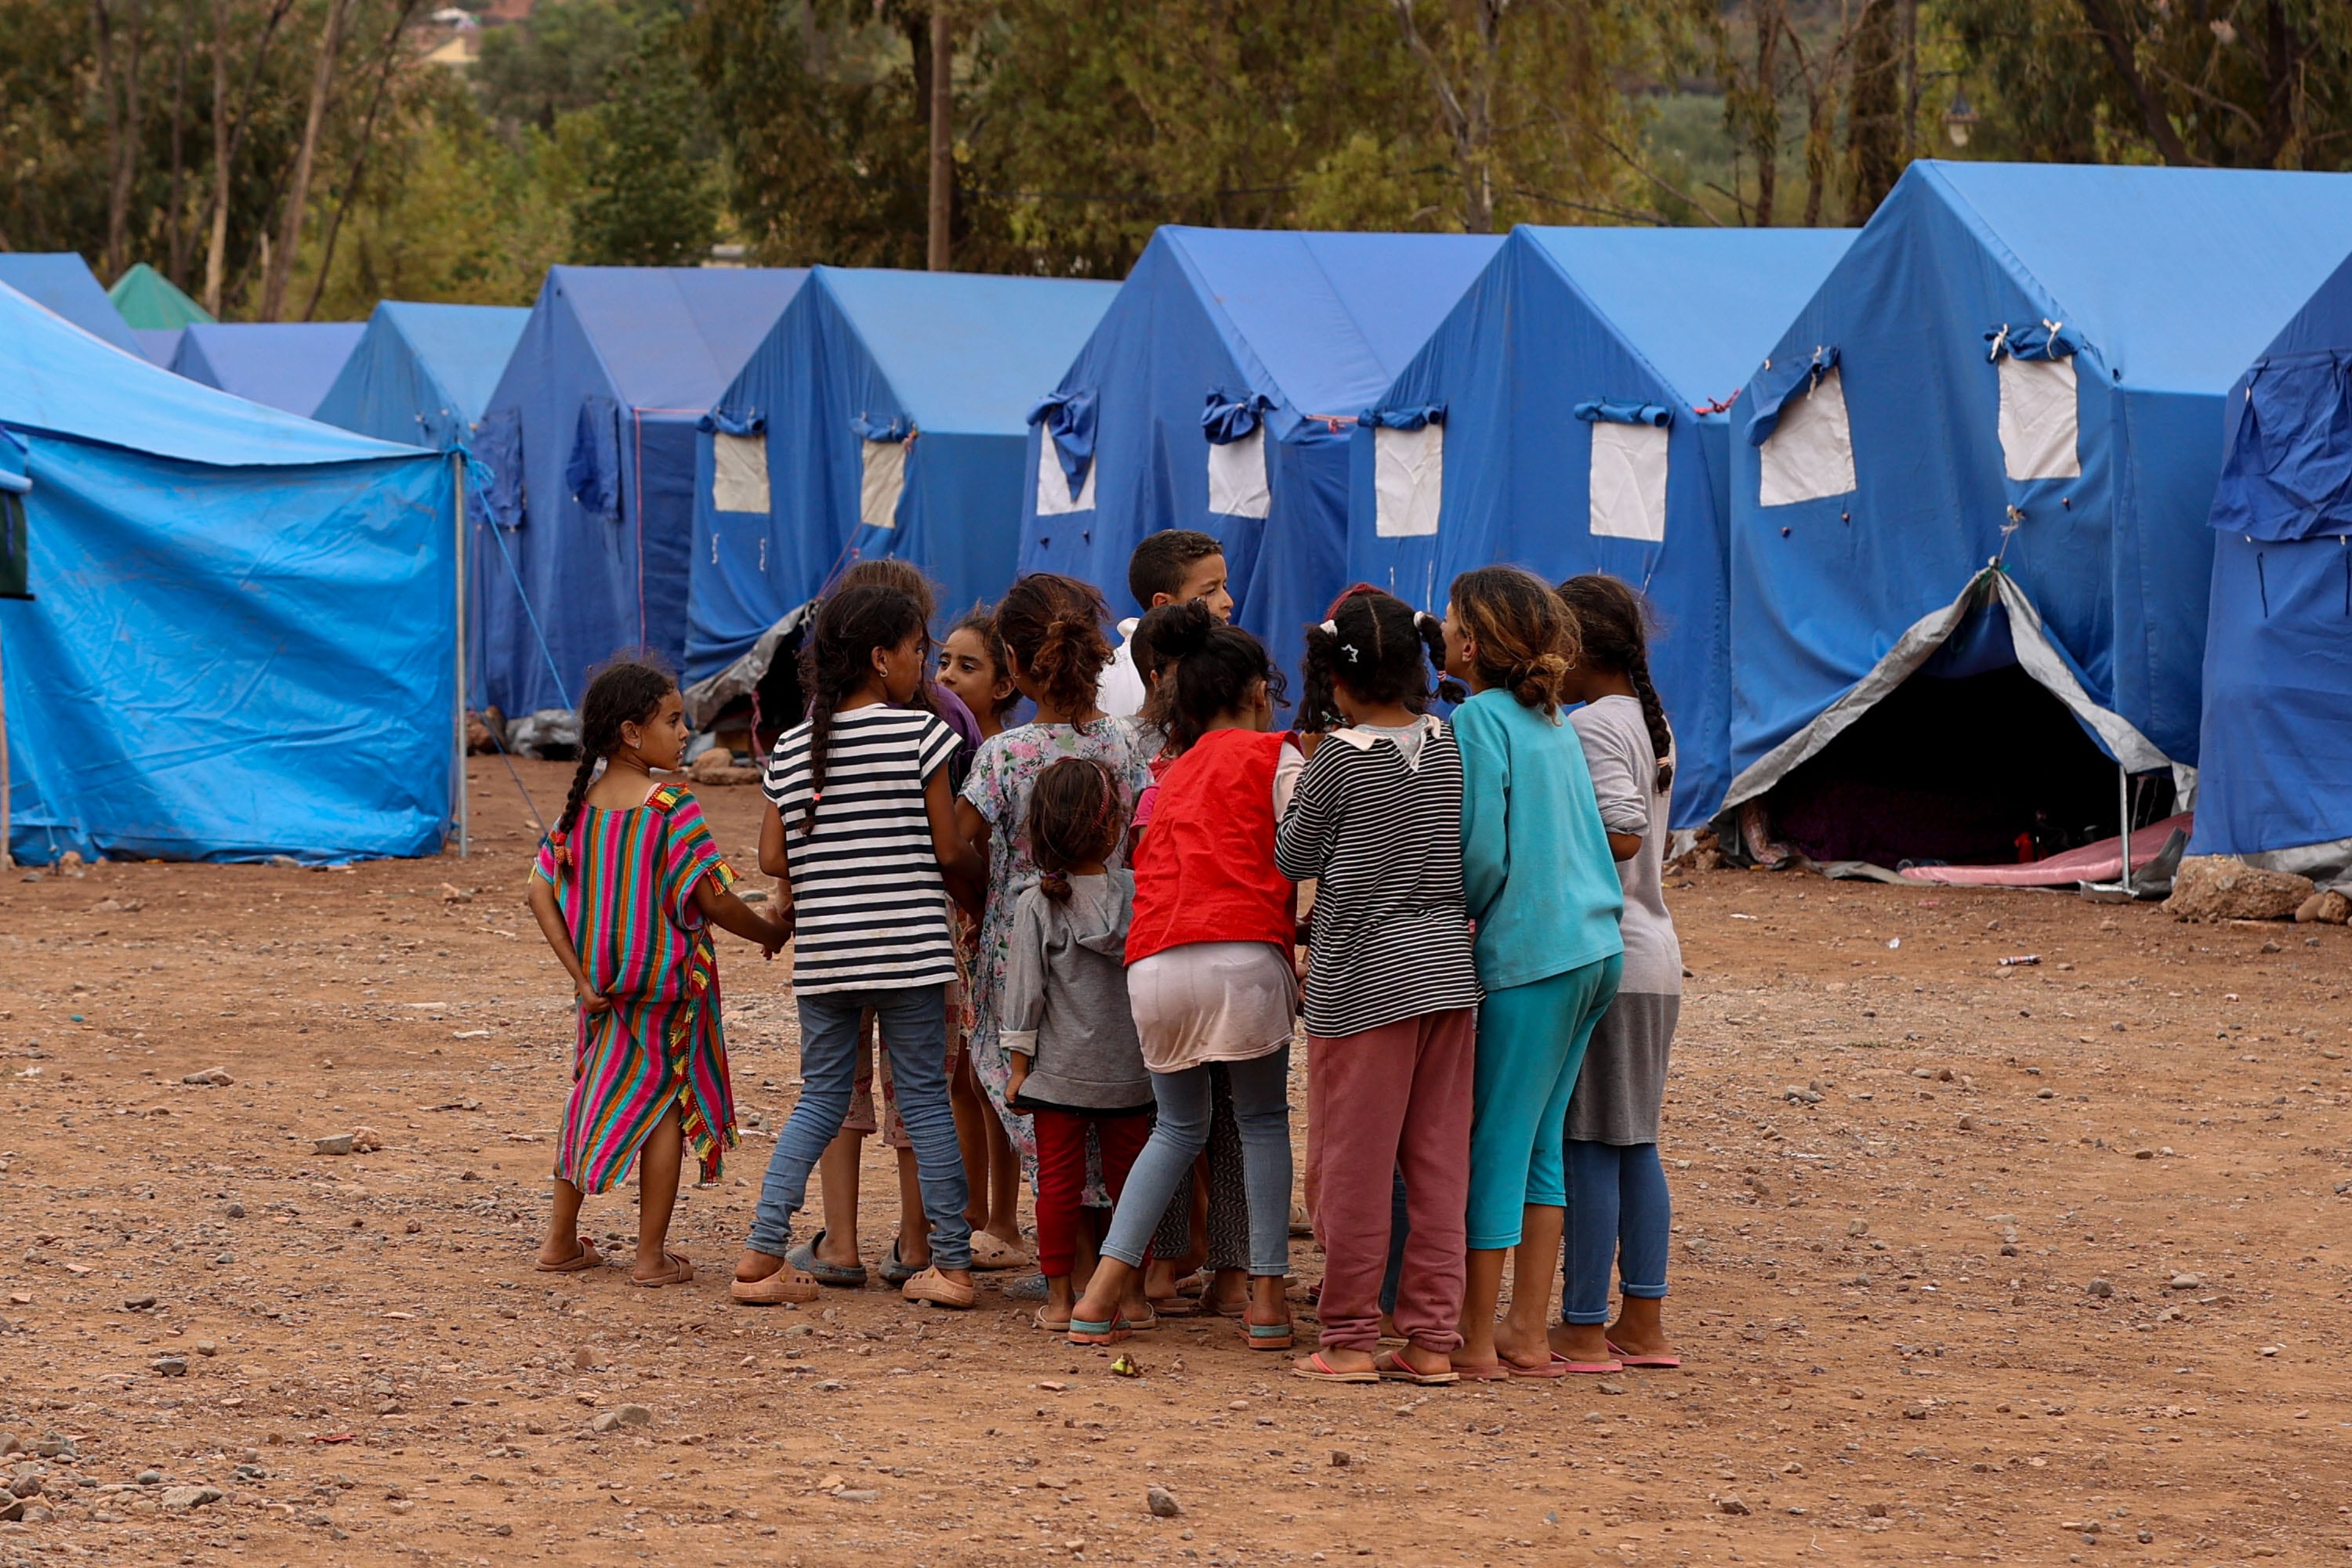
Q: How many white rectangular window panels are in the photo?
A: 8